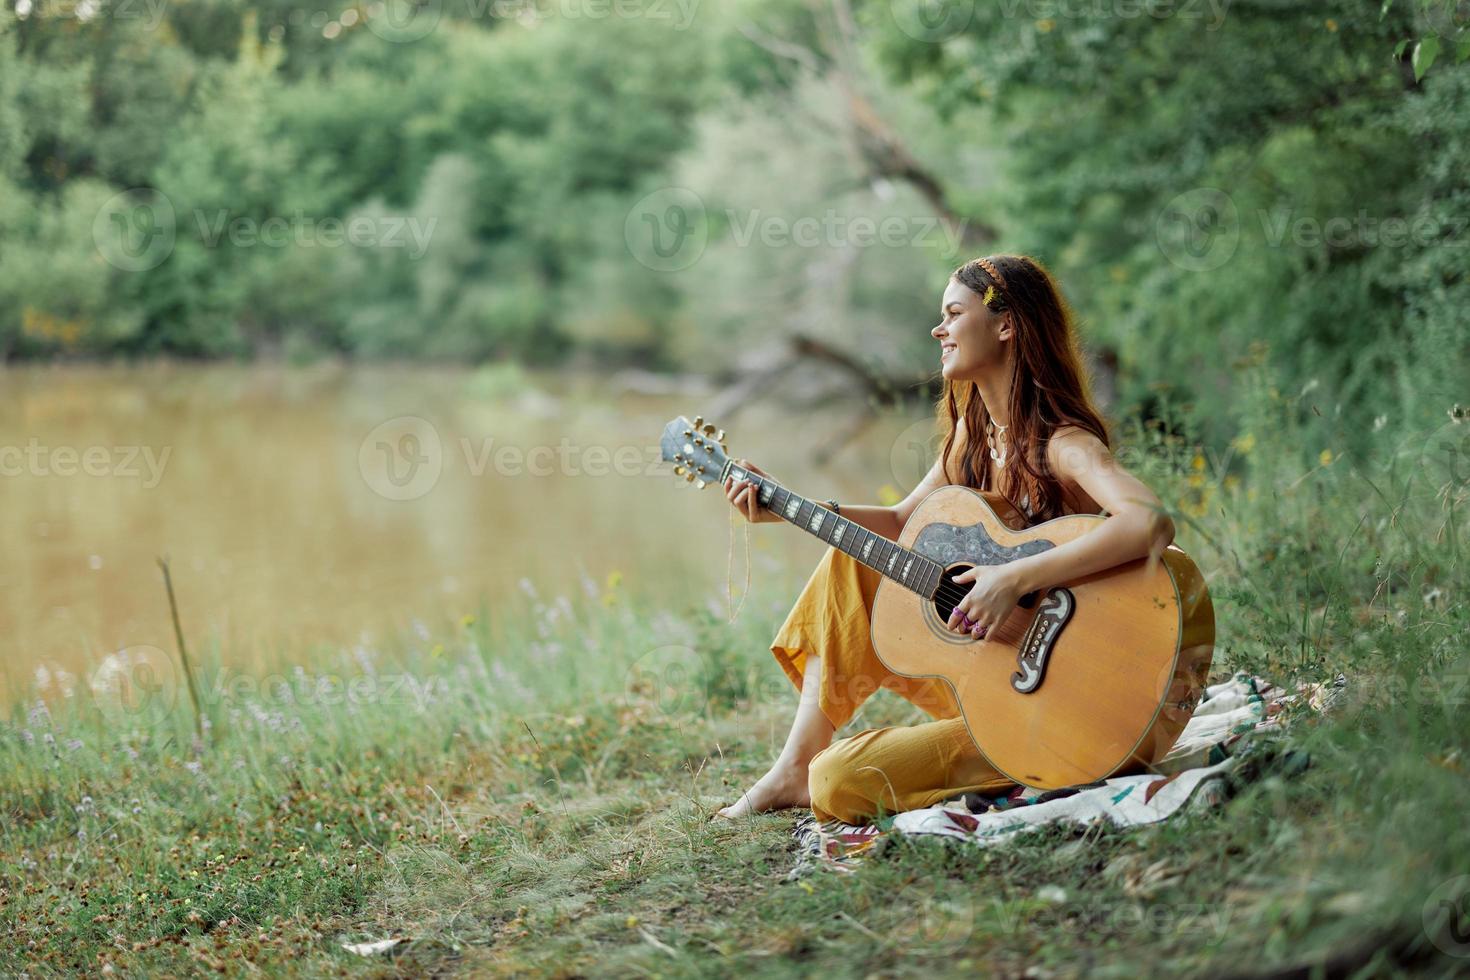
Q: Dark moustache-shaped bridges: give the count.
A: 1